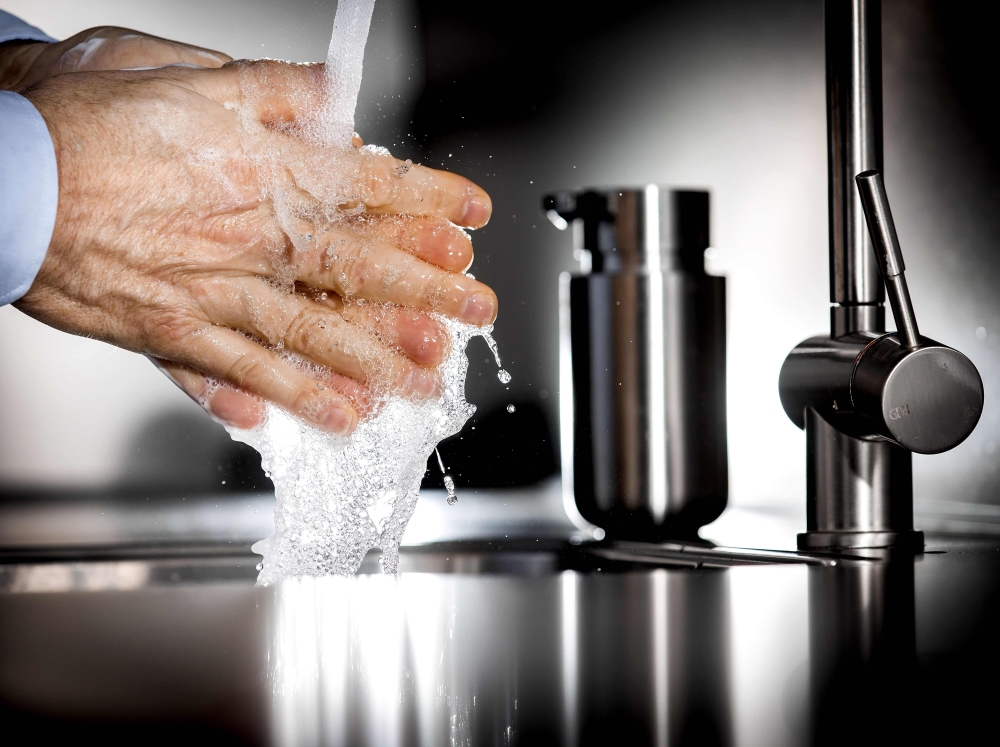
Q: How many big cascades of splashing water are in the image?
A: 1